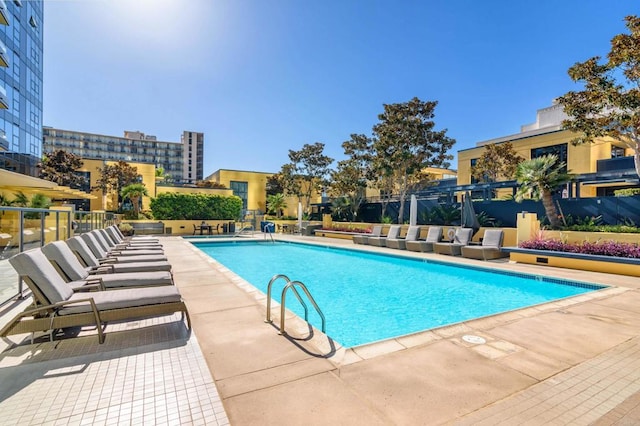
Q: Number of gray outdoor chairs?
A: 14